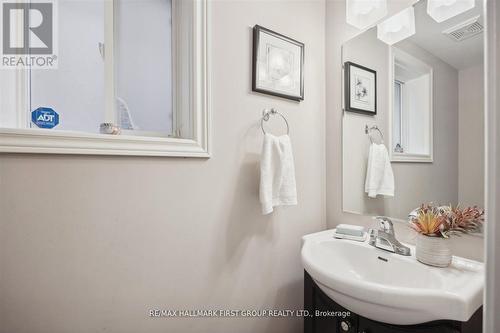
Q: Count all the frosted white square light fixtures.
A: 3